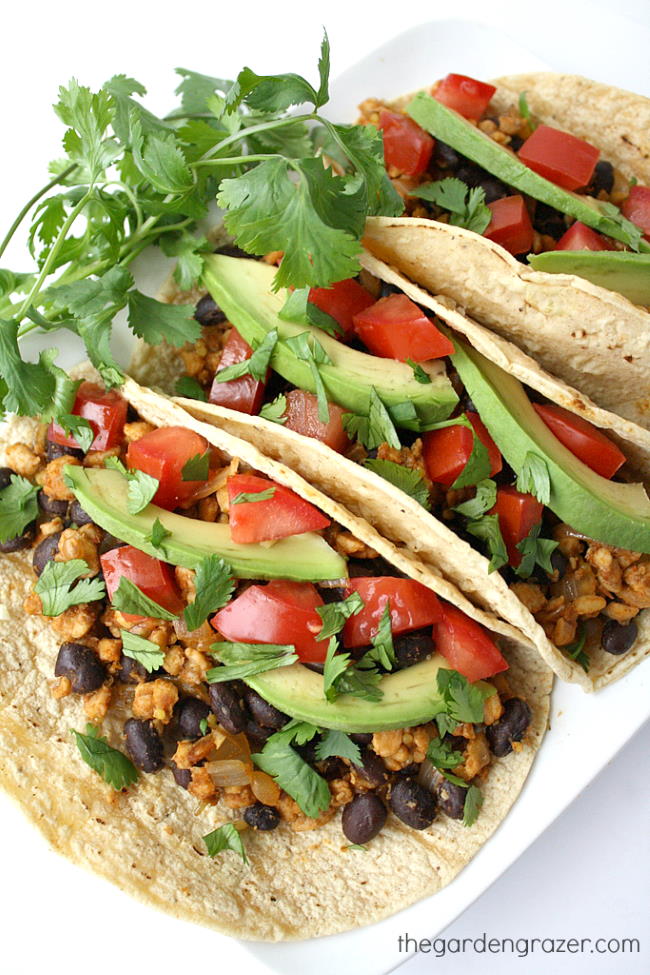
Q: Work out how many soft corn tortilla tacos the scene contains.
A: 3